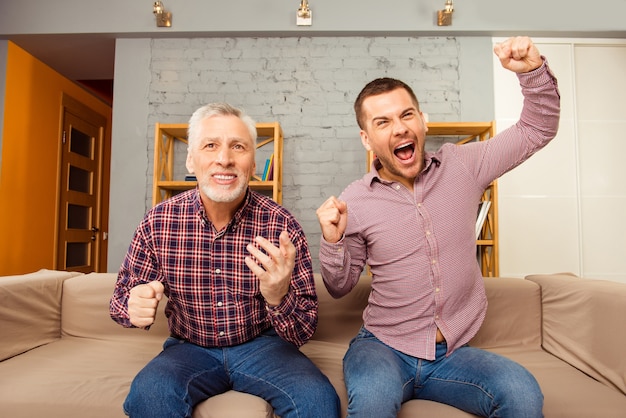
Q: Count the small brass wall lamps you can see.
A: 3